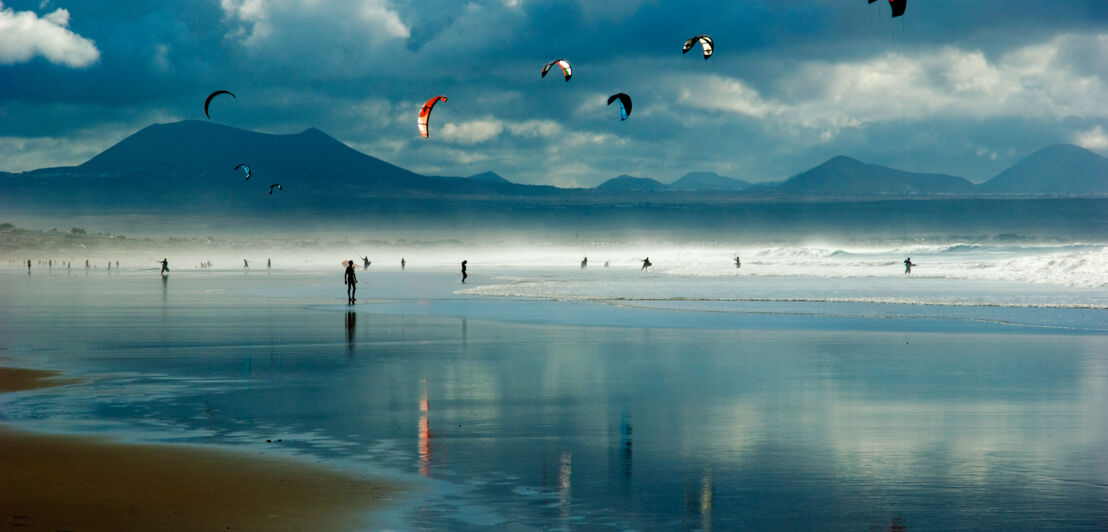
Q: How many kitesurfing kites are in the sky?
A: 8